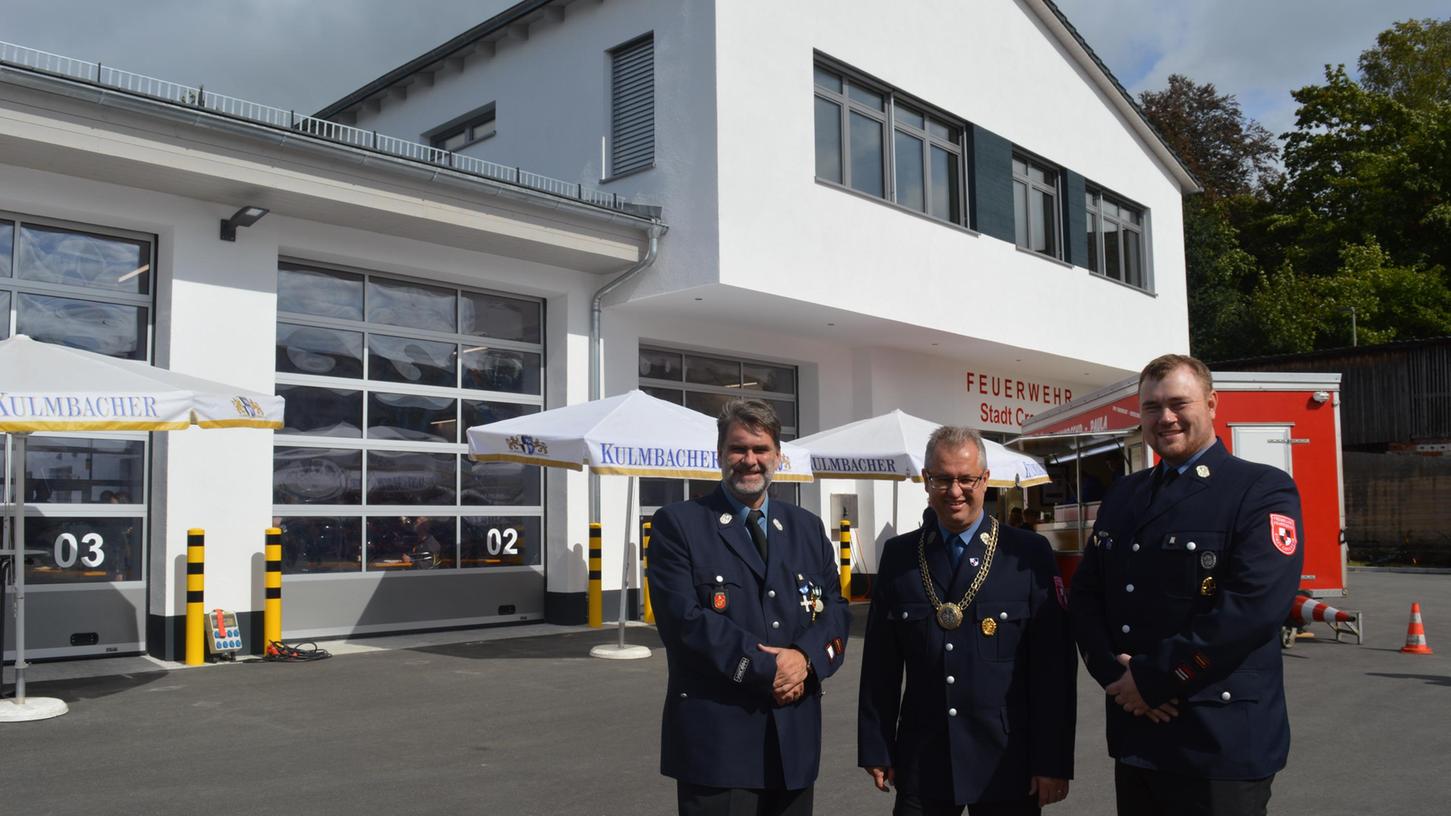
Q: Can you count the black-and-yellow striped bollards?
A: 5